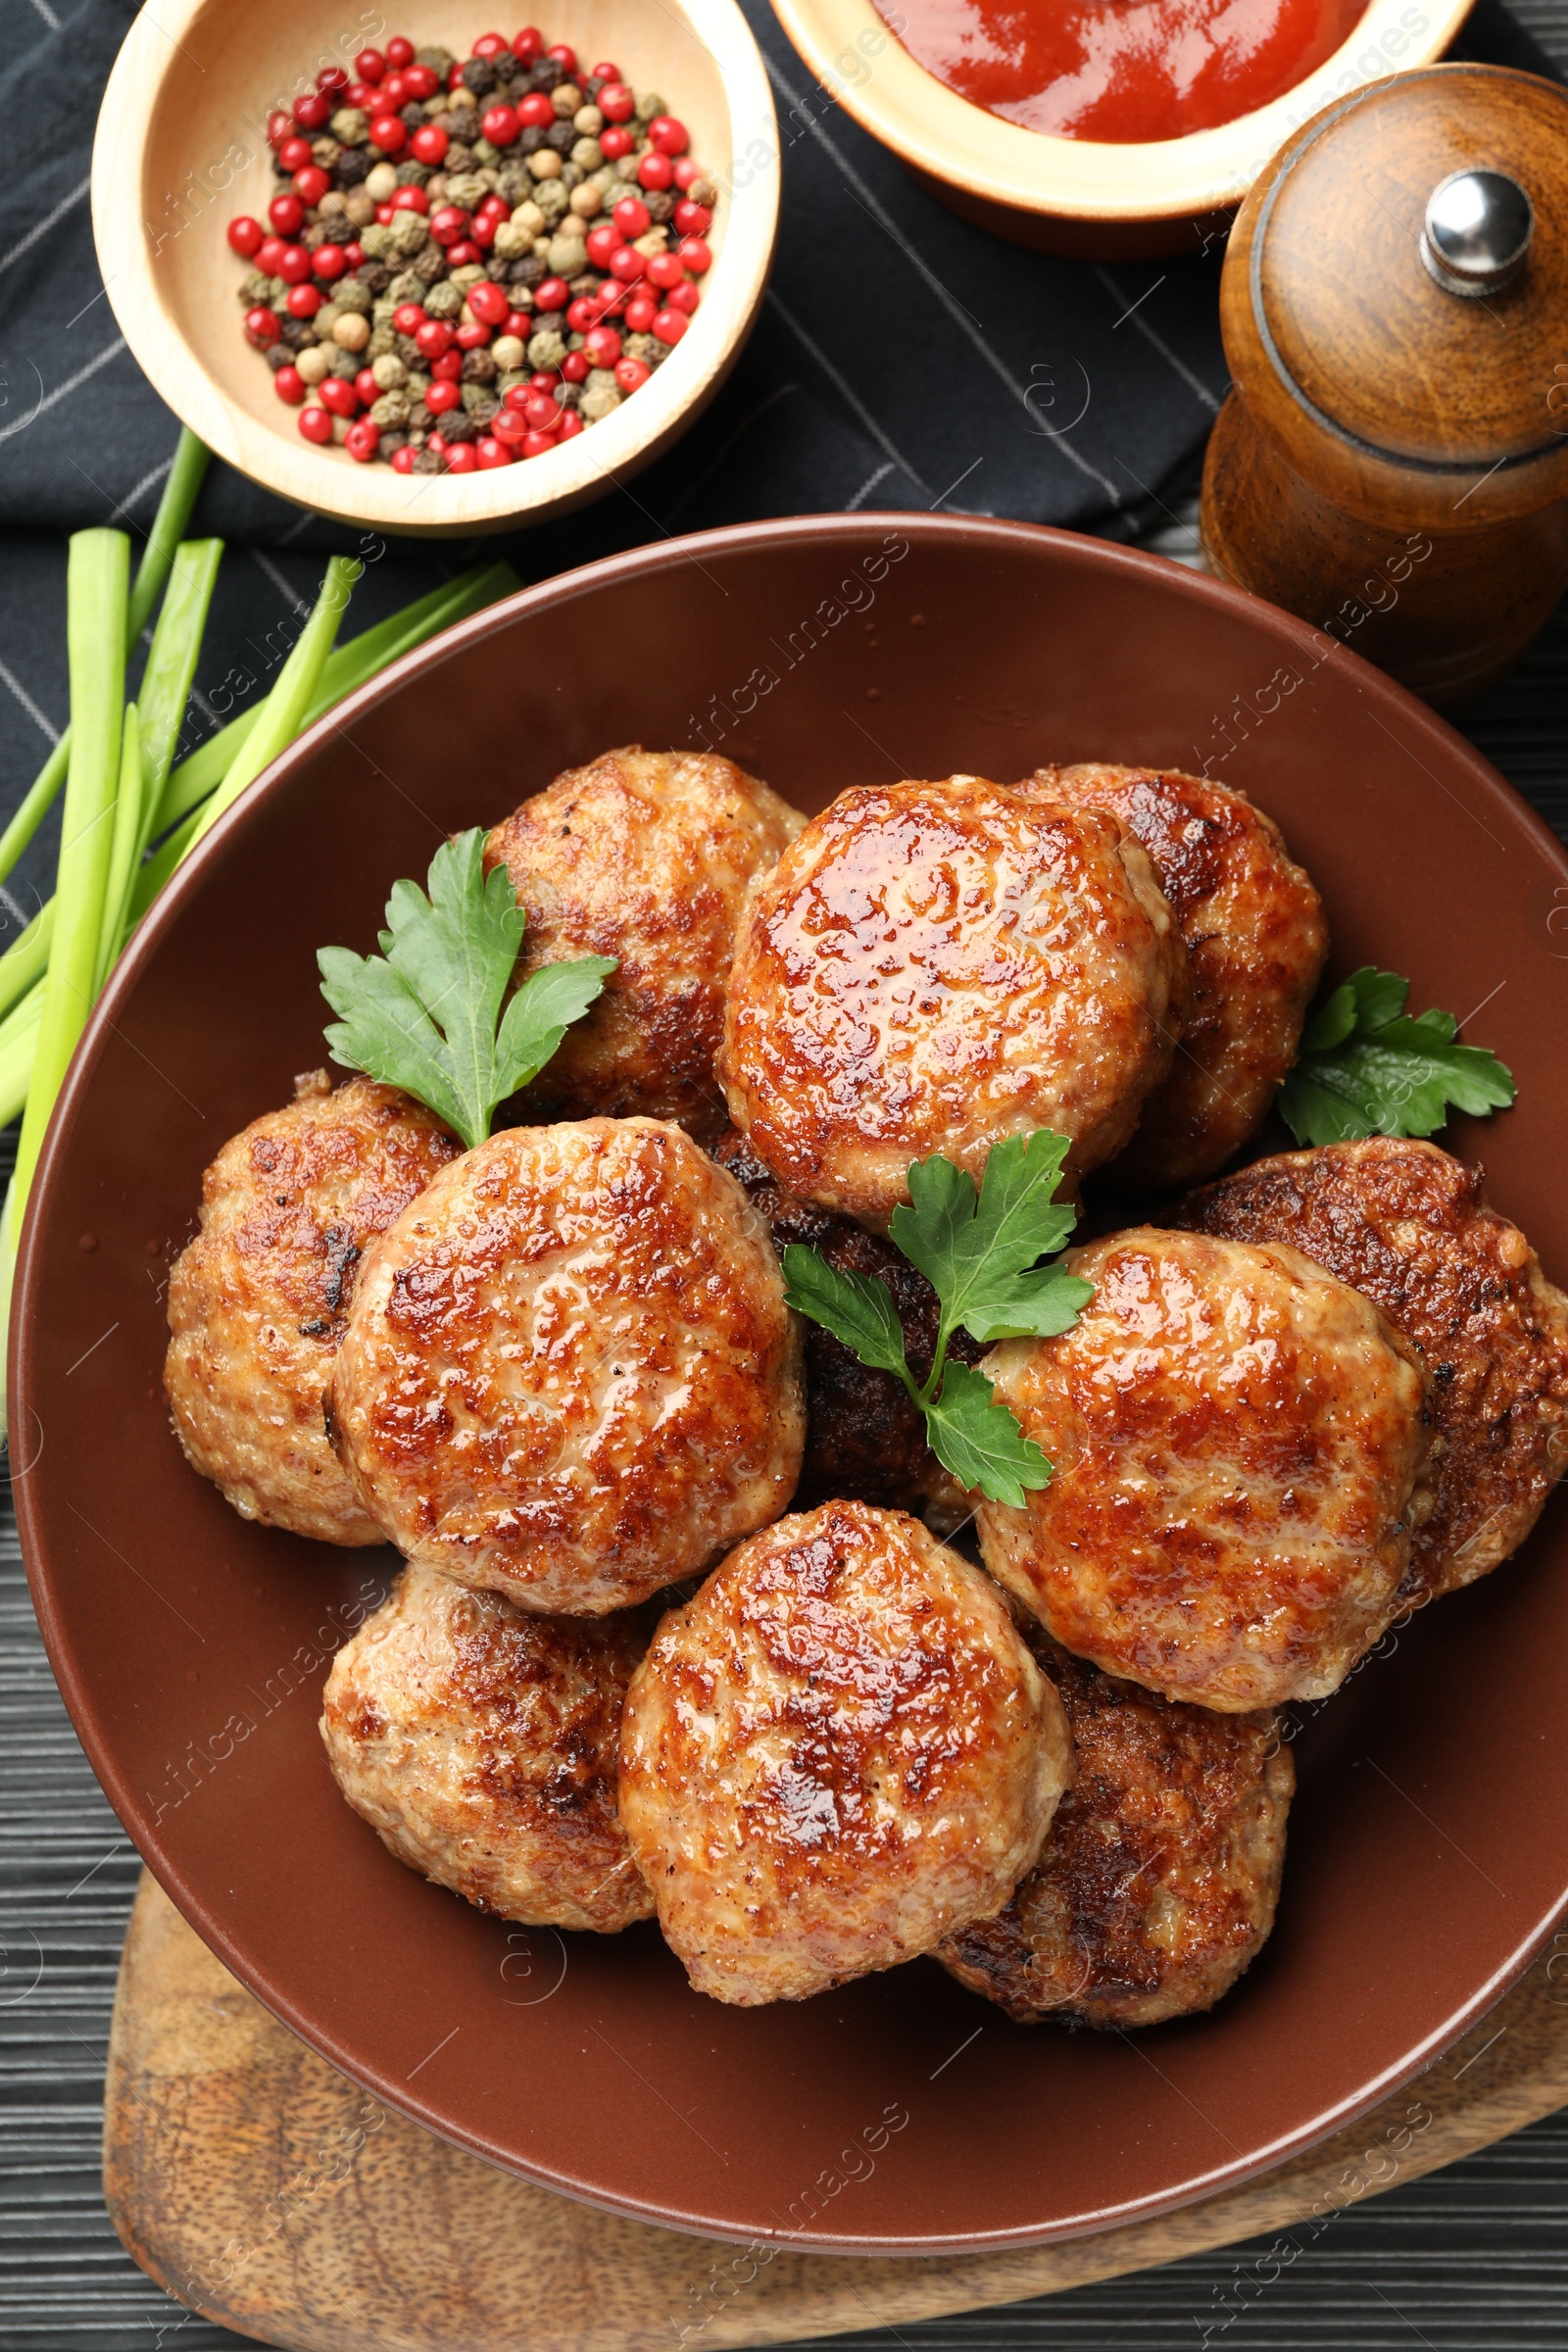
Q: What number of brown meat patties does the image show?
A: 11